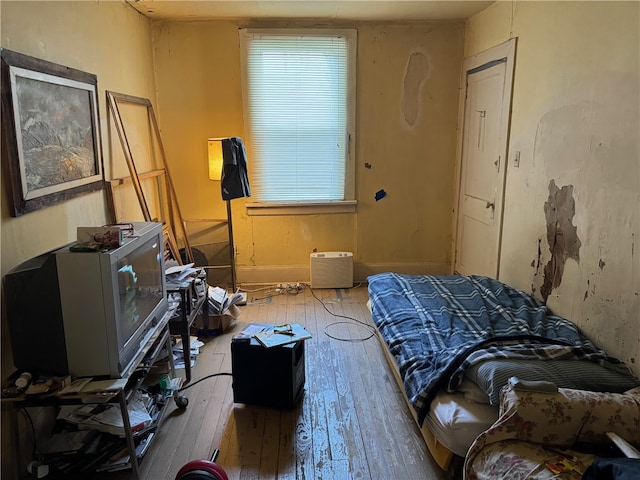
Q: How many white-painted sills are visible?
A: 1